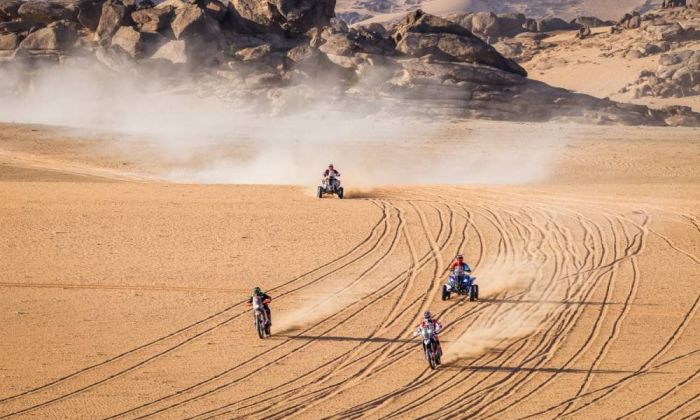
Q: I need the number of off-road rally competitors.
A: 4